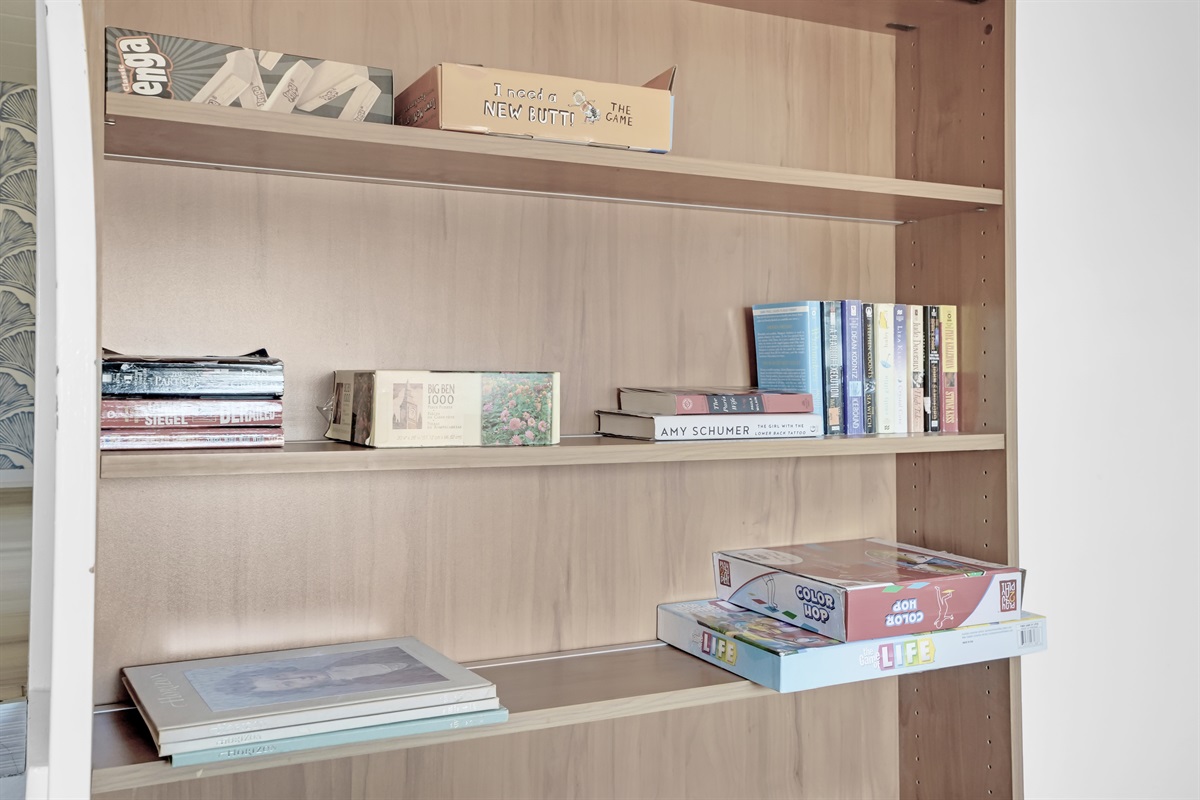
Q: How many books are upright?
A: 9